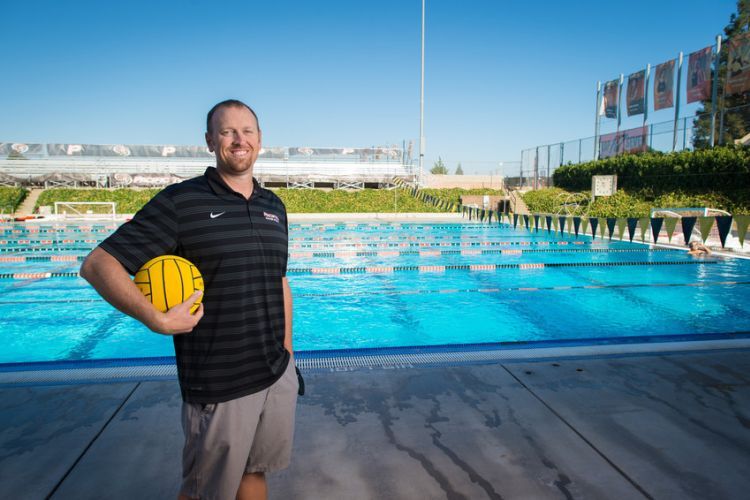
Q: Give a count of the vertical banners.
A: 5